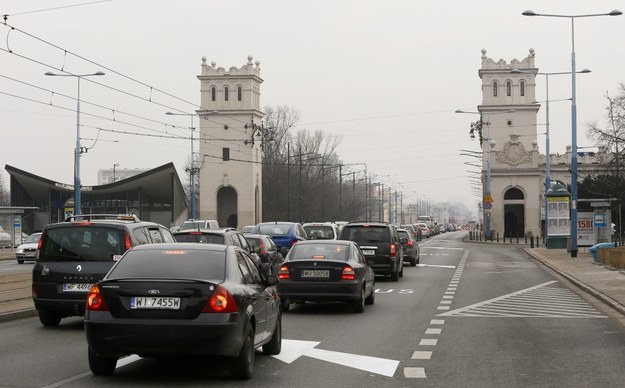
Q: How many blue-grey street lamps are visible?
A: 5